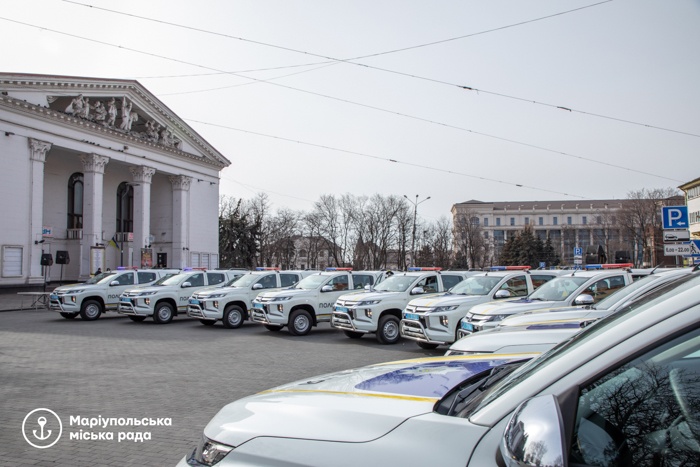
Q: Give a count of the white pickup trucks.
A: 10